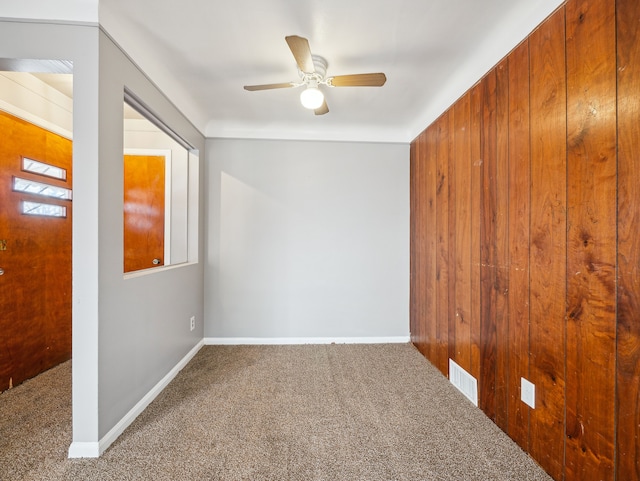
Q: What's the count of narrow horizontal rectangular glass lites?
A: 3